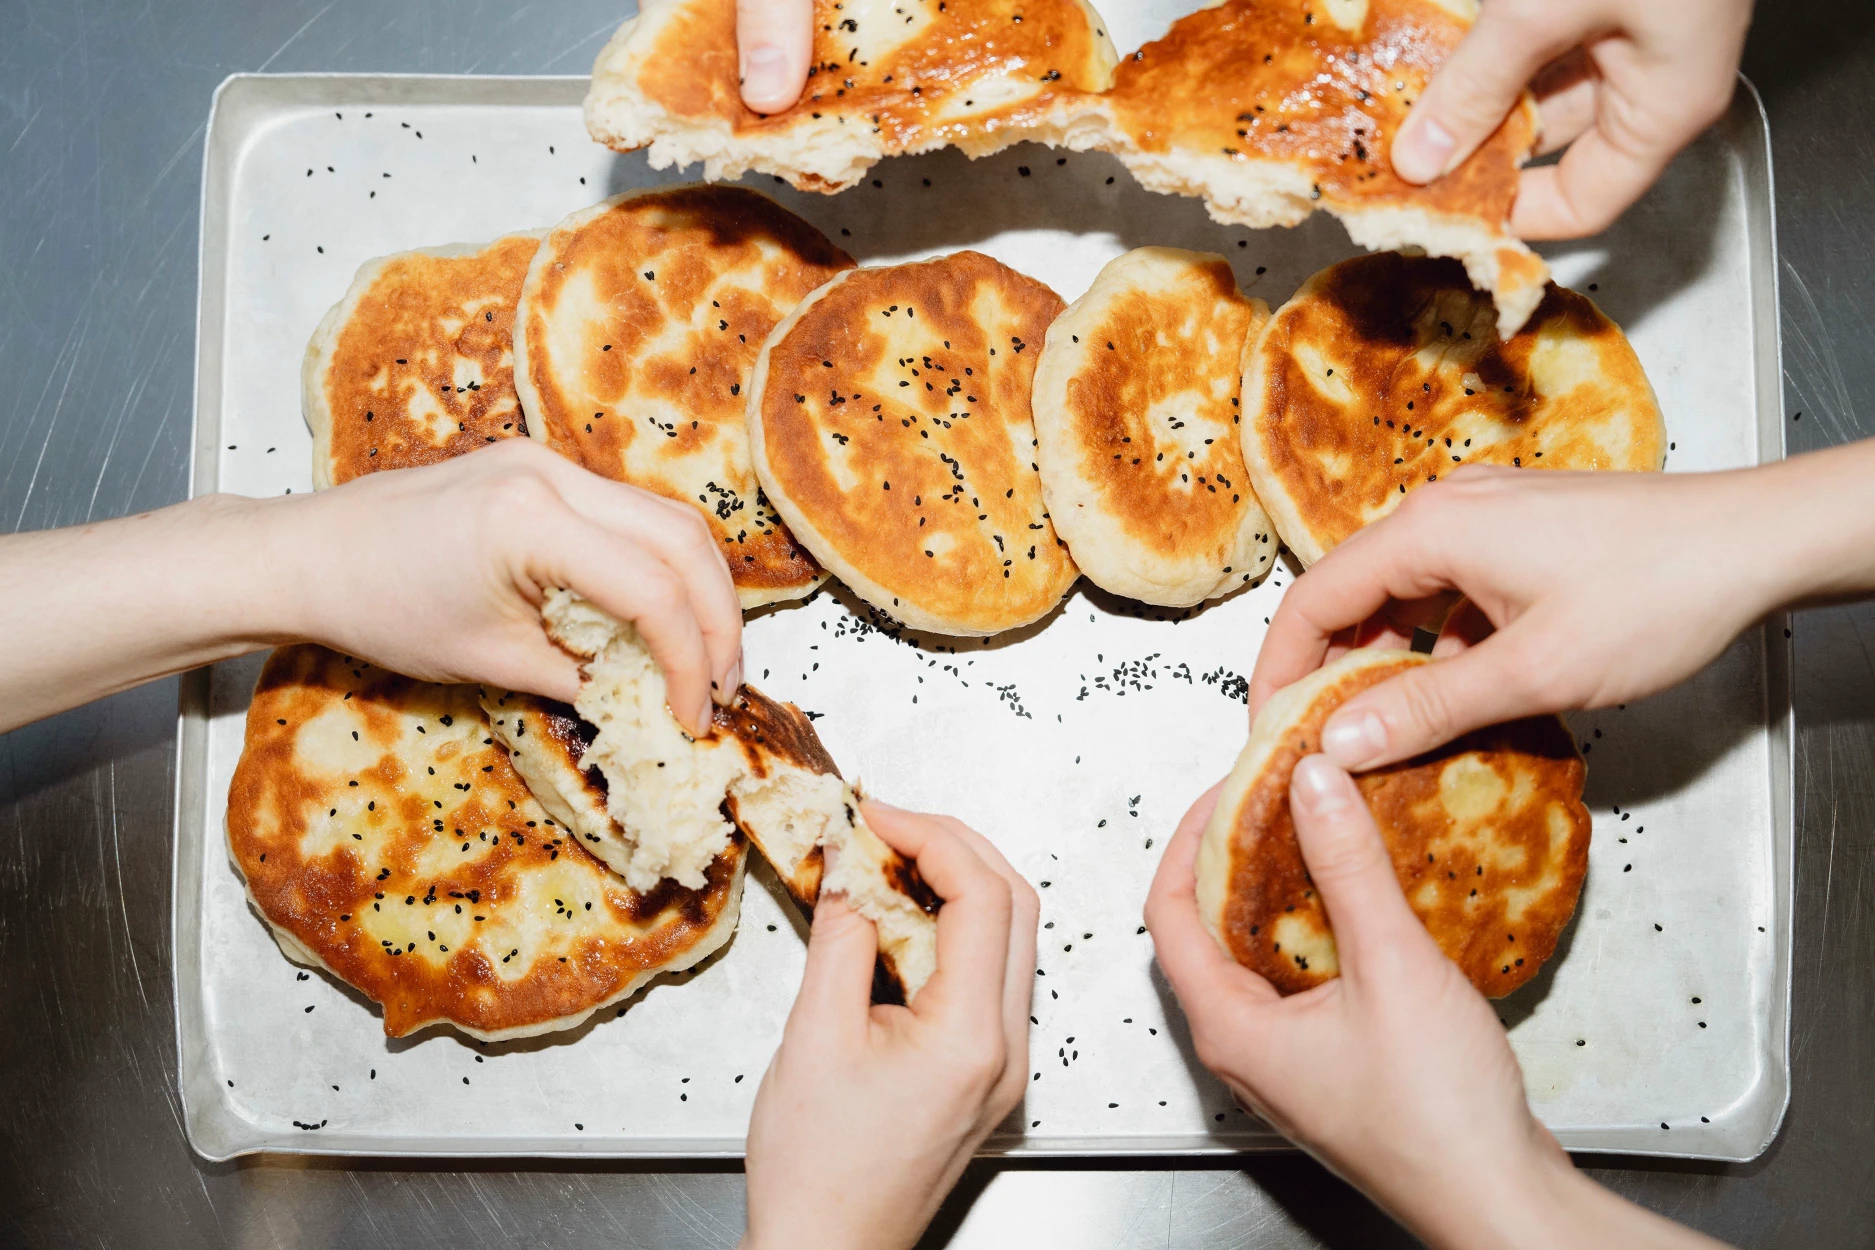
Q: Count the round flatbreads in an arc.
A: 5